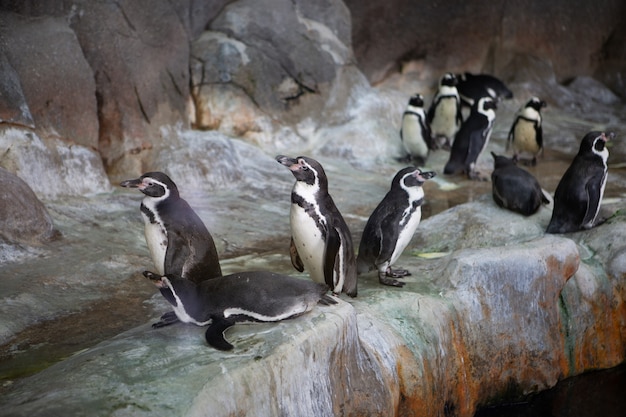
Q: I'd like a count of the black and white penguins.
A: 11